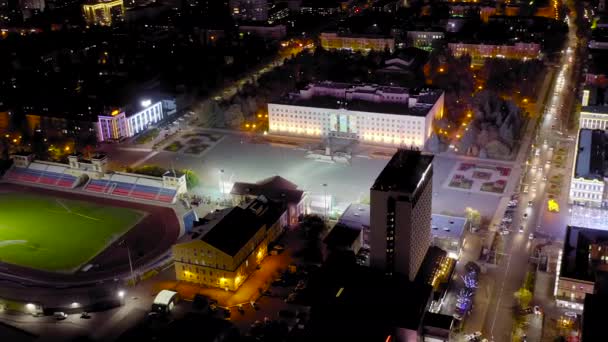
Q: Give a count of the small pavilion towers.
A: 4